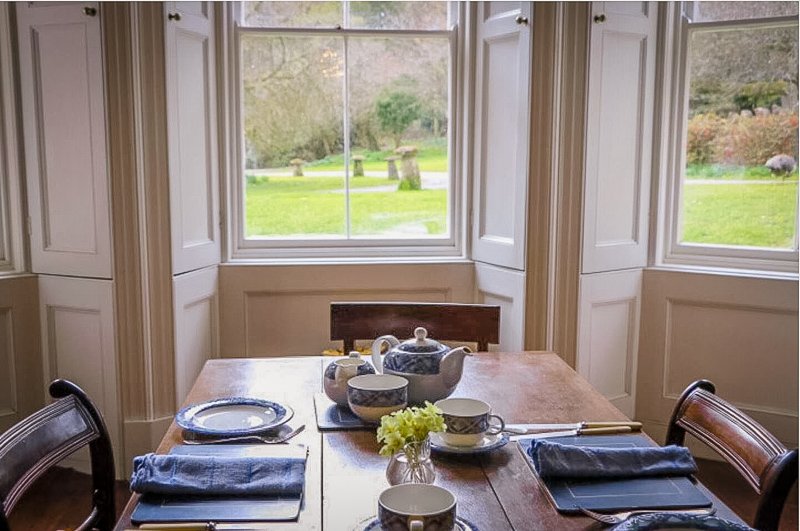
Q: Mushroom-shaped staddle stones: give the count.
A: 4